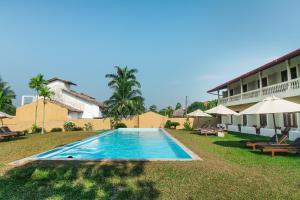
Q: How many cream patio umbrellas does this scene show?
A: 4